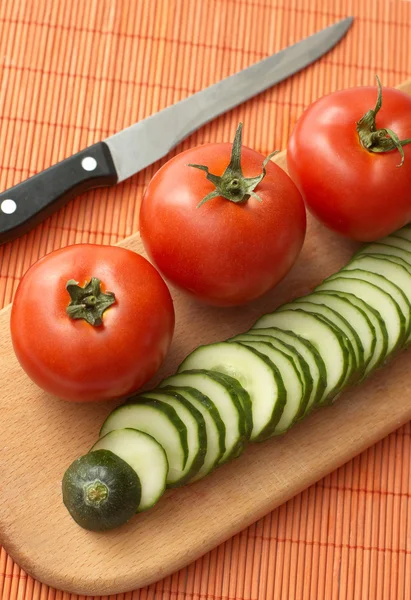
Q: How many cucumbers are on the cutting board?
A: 1